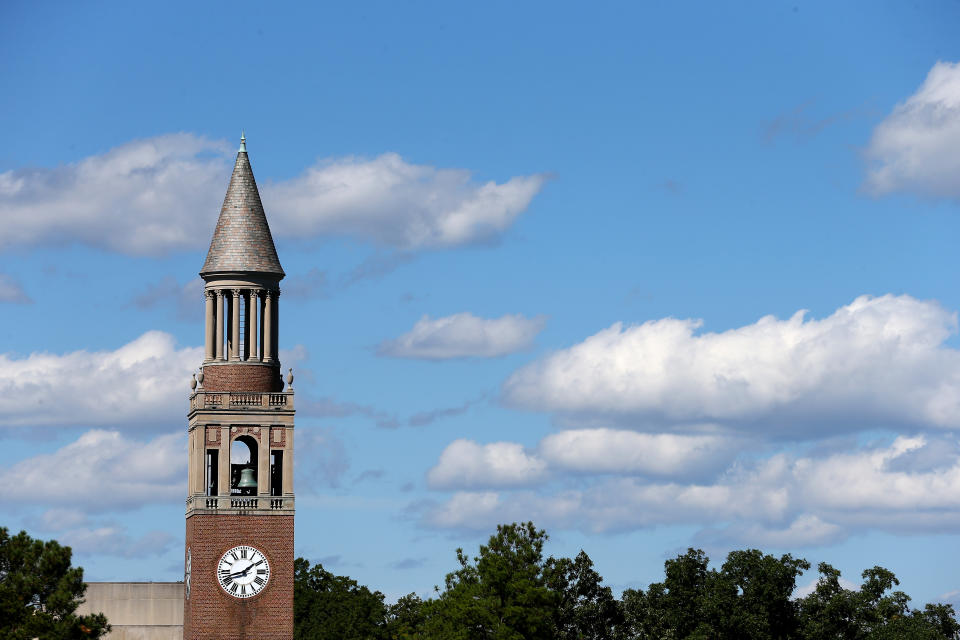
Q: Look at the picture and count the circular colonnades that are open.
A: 1